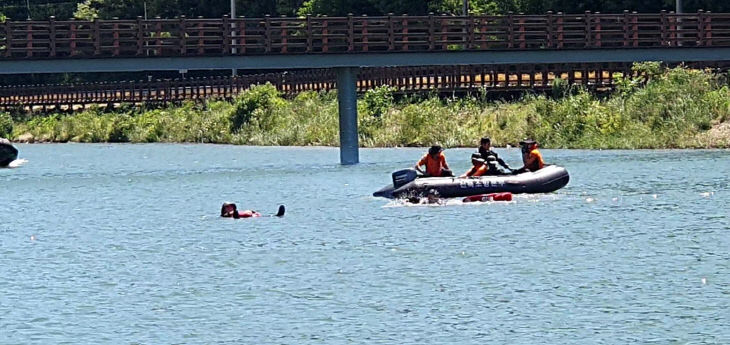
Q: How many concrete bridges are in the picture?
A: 1